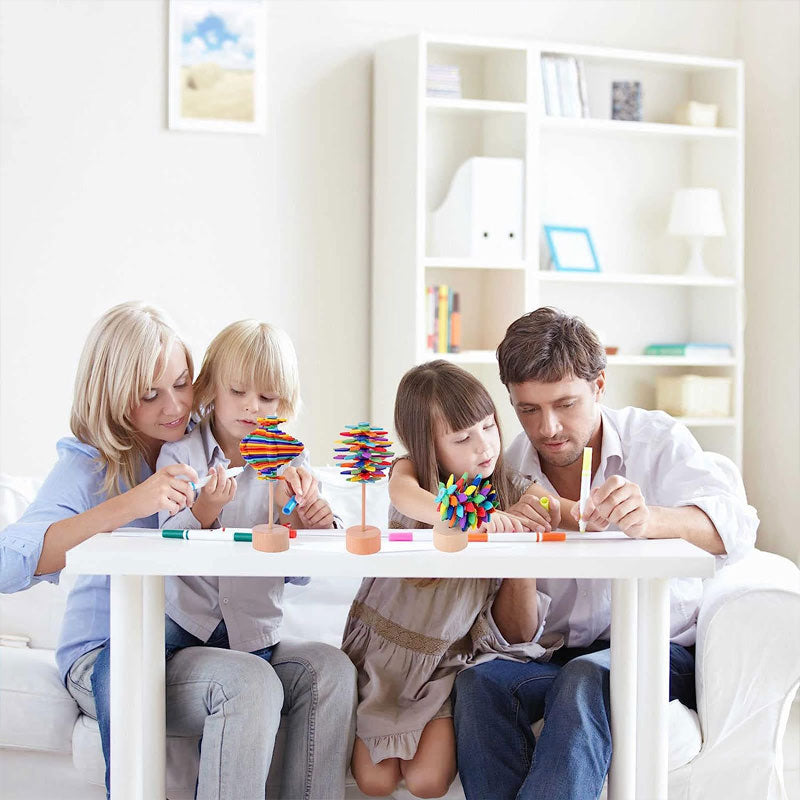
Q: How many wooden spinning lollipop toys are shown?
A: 3